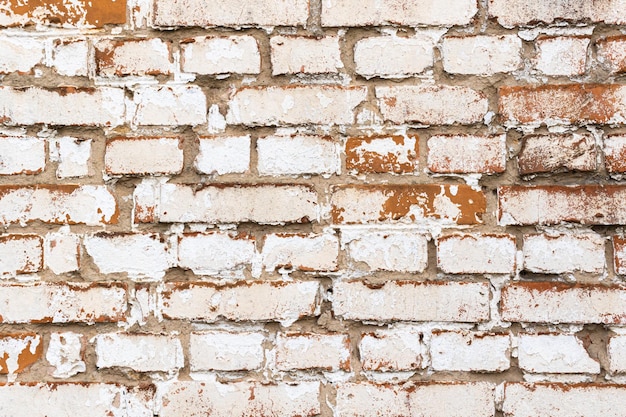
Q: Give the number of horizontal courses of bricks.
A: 9